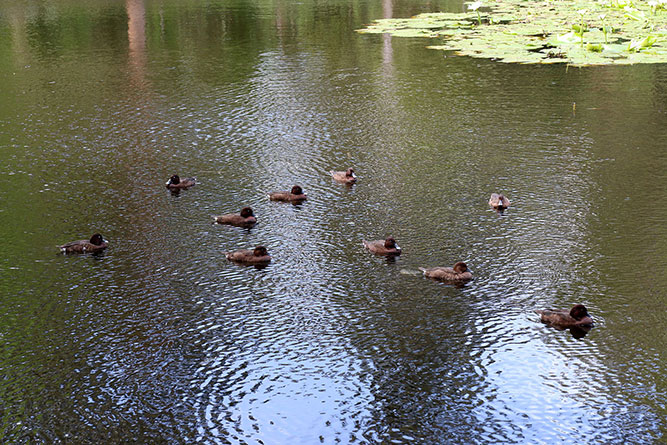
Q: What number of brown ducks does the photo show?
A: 10